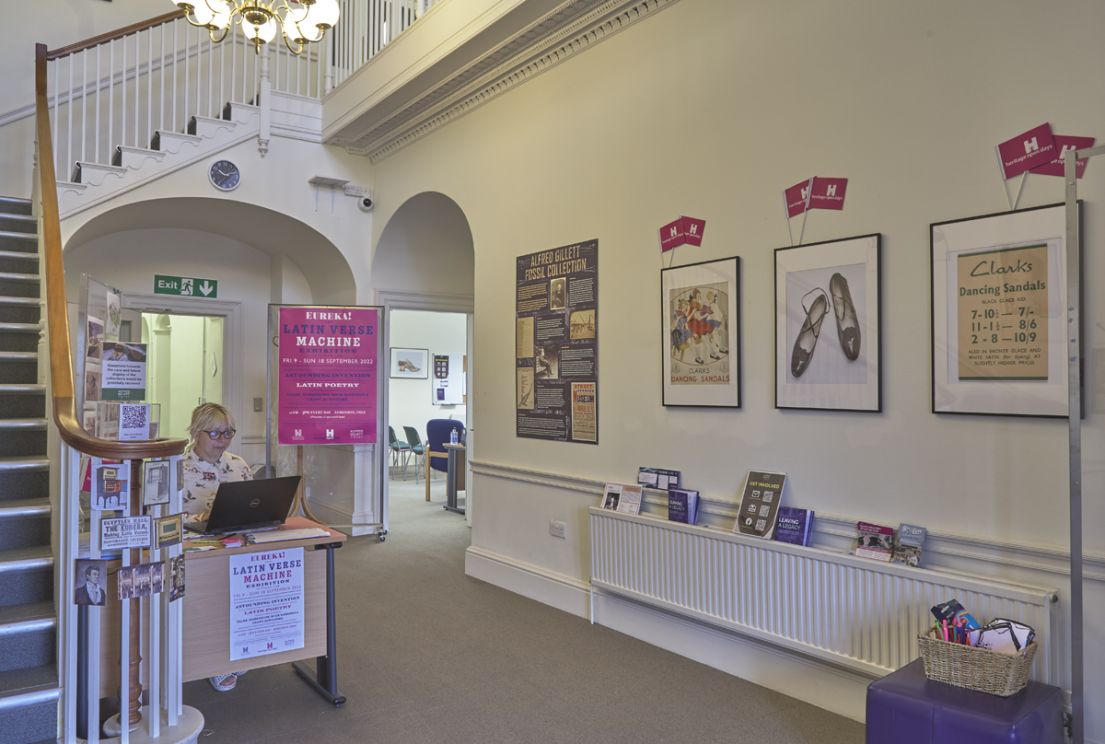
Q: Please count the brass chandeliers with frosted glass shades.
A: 1